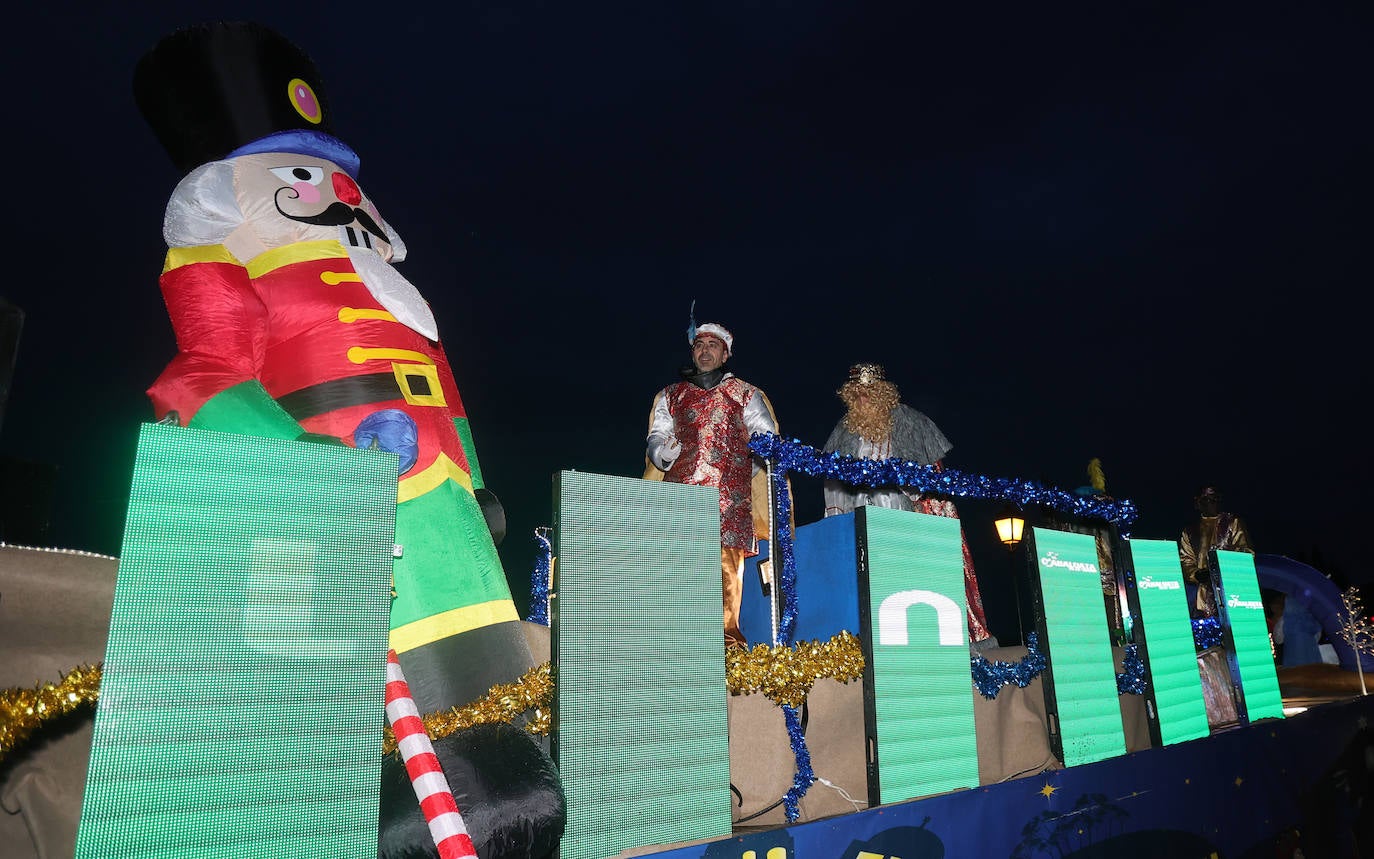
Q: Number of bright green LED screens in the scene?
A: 6